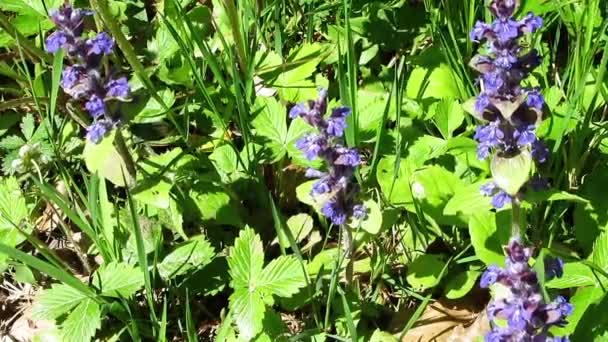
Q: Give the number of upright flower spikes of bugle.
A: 4